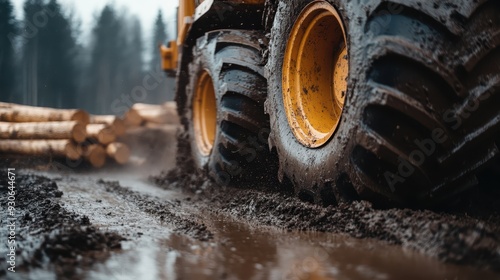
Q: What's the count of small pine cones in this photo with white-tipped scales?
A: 0